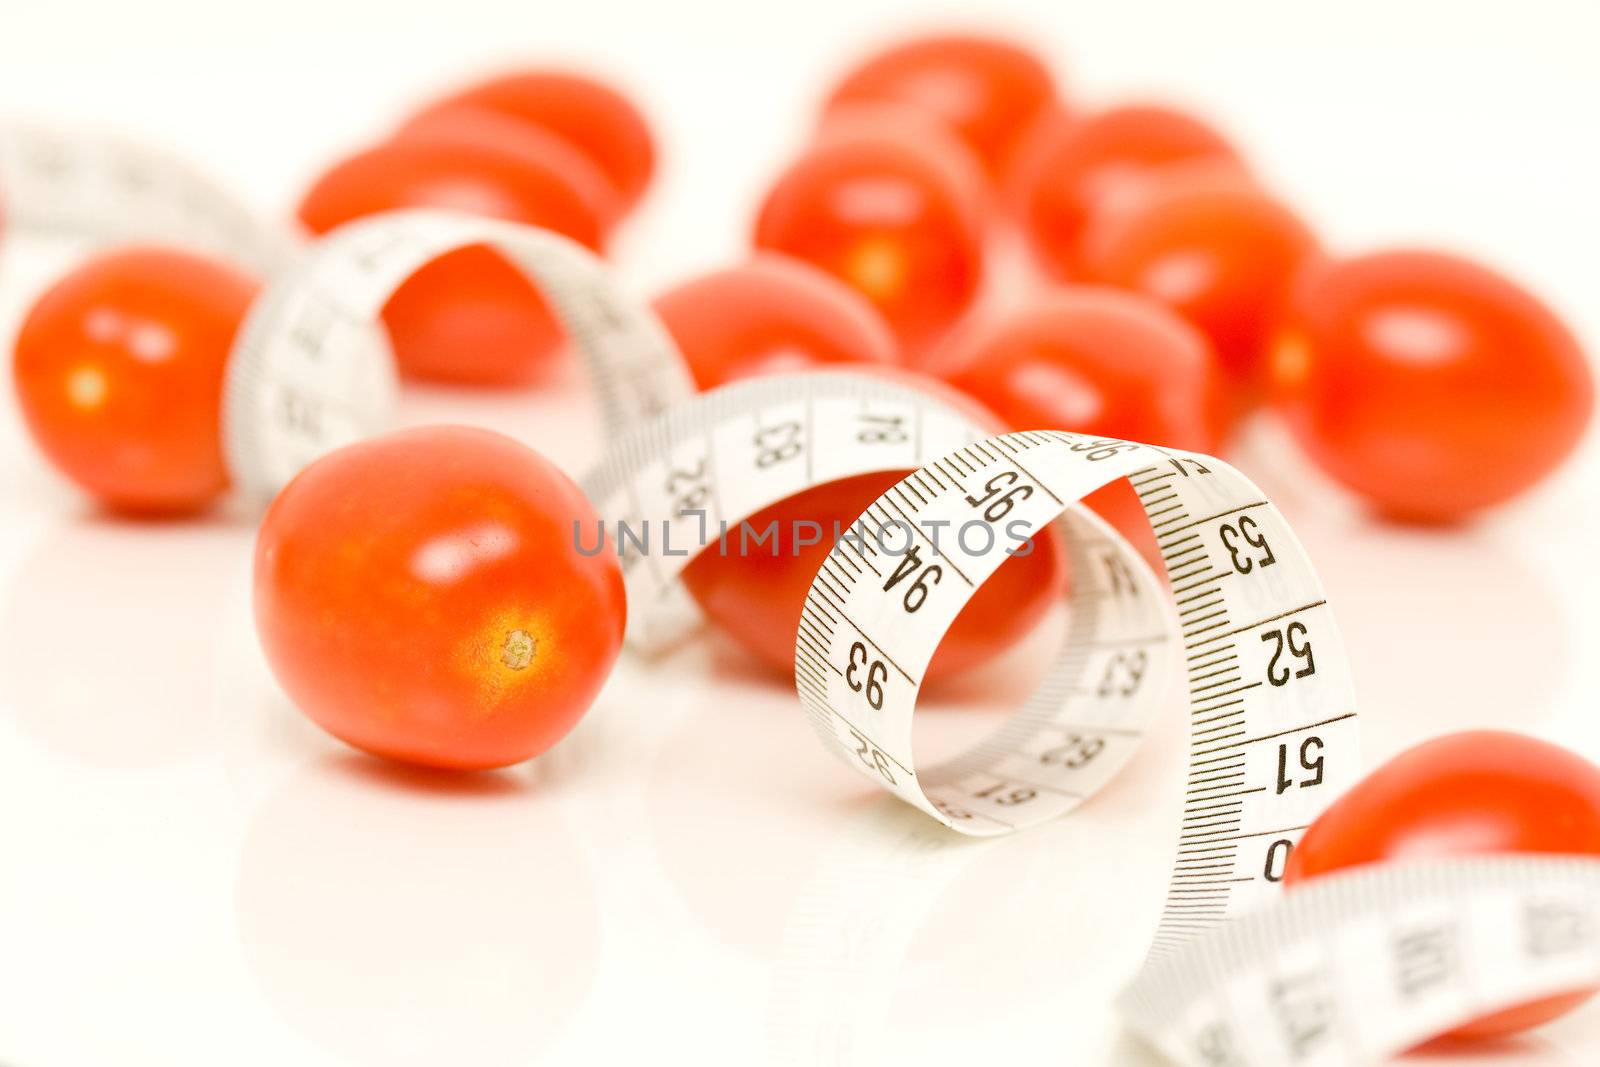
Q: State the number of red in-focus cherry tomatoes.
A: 1